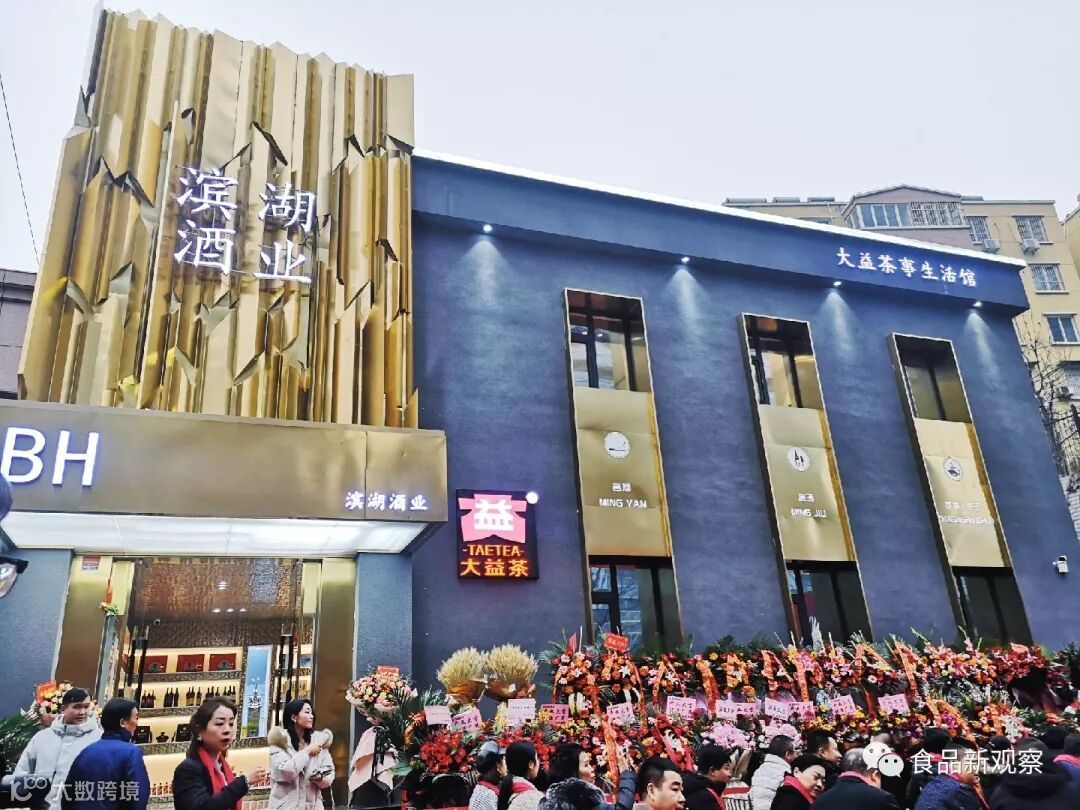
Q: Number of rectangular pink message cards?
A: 12